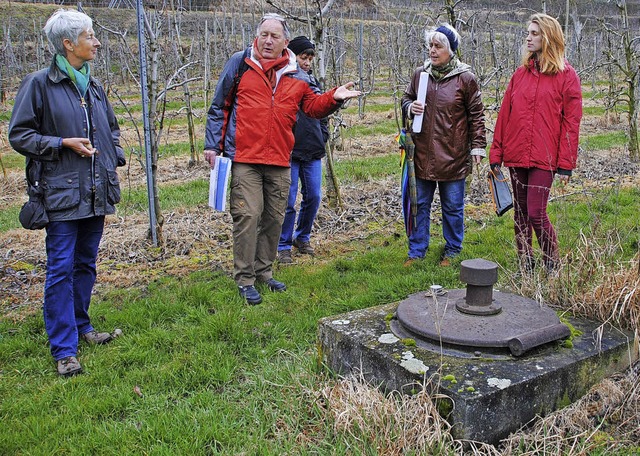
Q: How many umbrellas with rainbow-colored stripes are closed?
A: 1